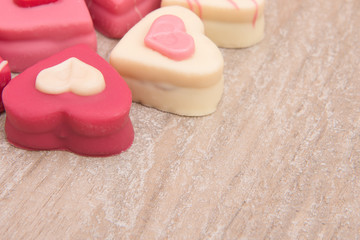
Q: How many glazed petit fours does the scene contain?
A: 6